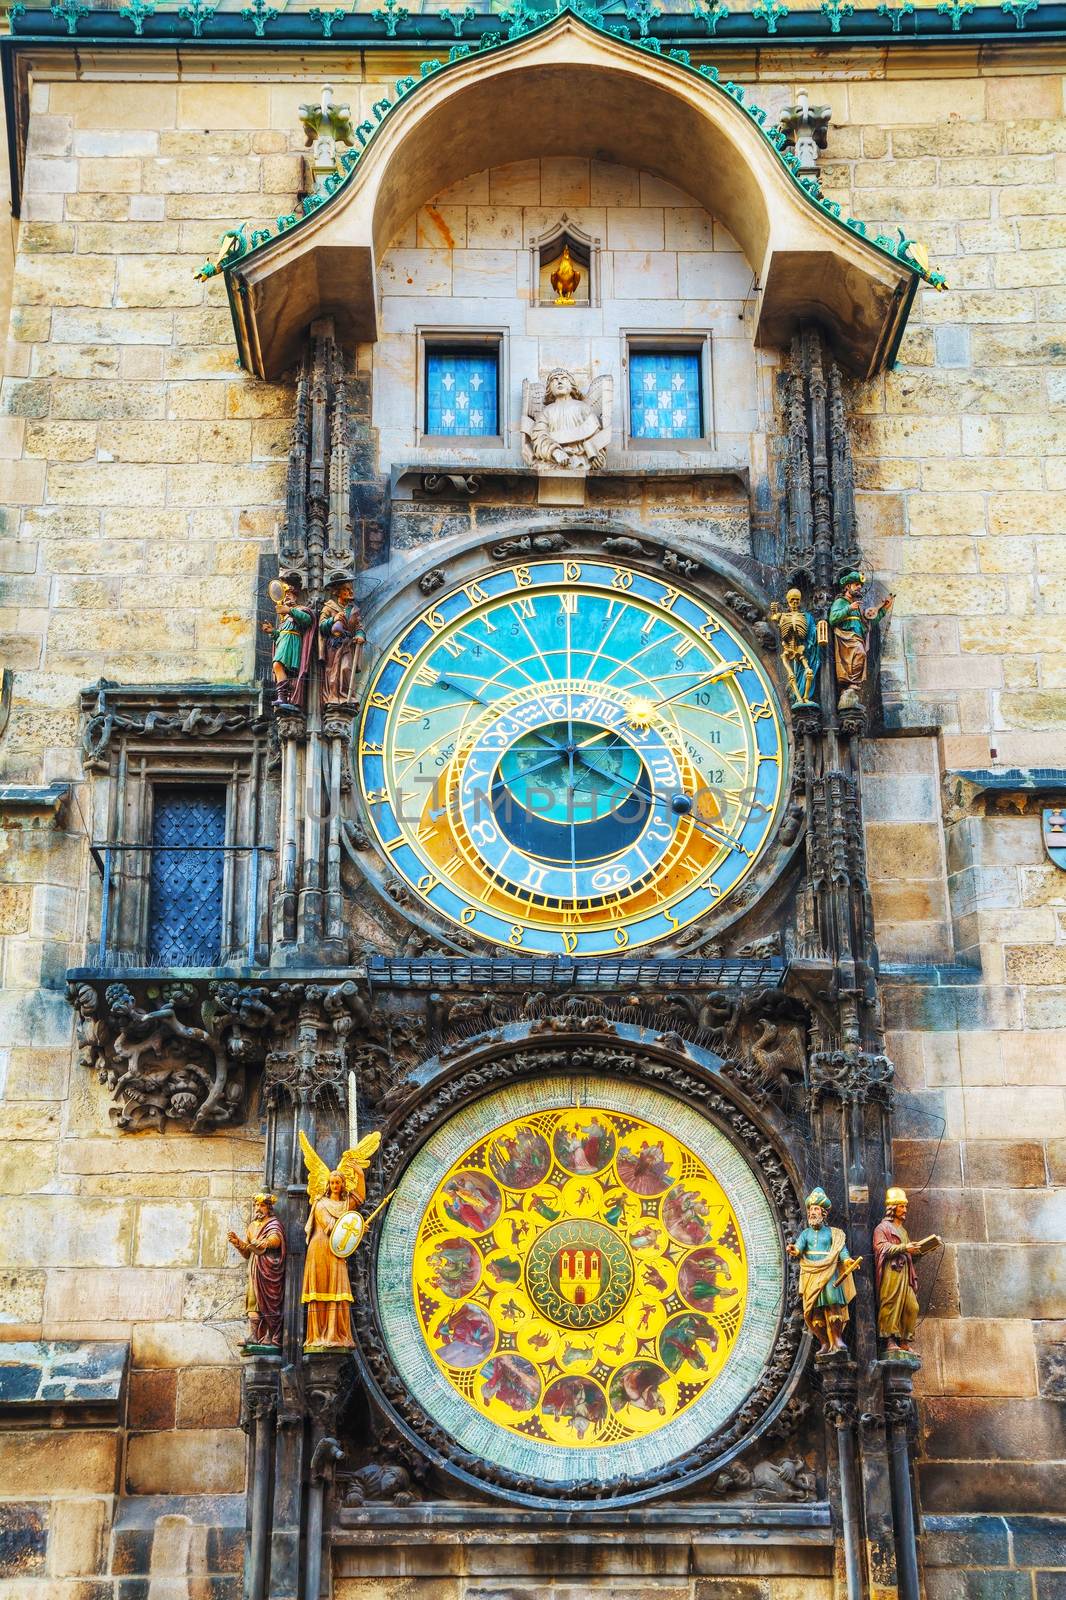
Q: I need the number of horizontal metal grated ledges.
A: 1